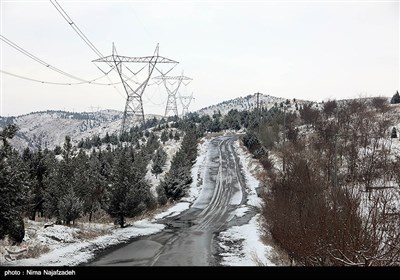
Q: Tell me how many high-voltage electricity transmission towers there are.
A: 3